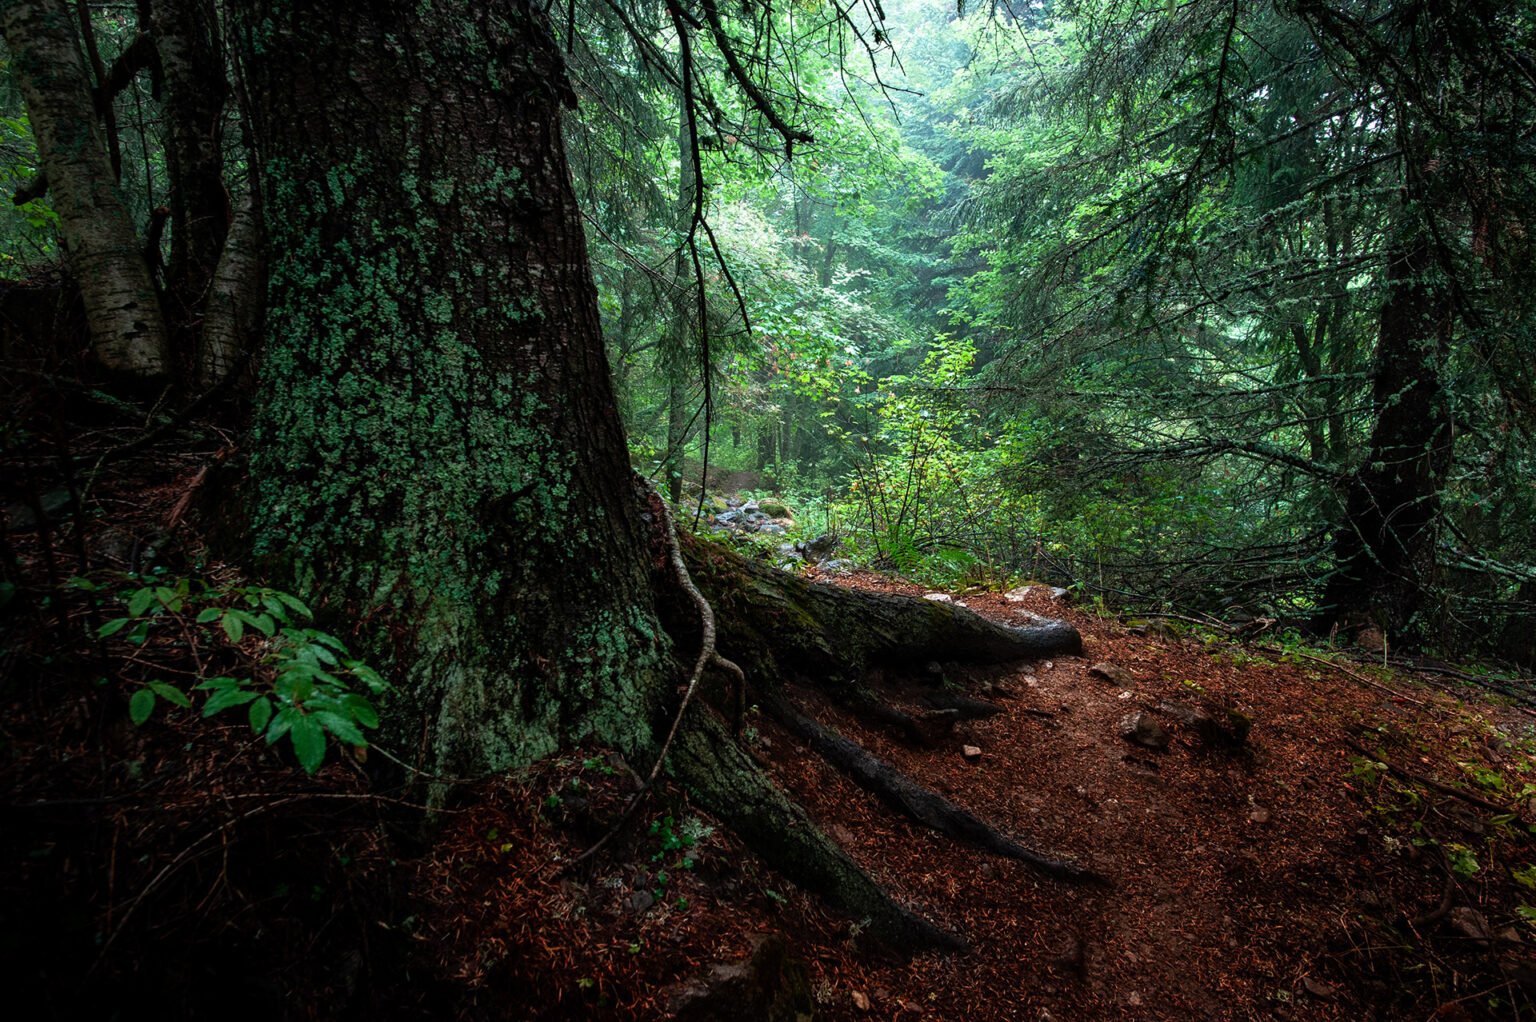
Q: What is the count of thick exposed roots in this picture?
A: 3